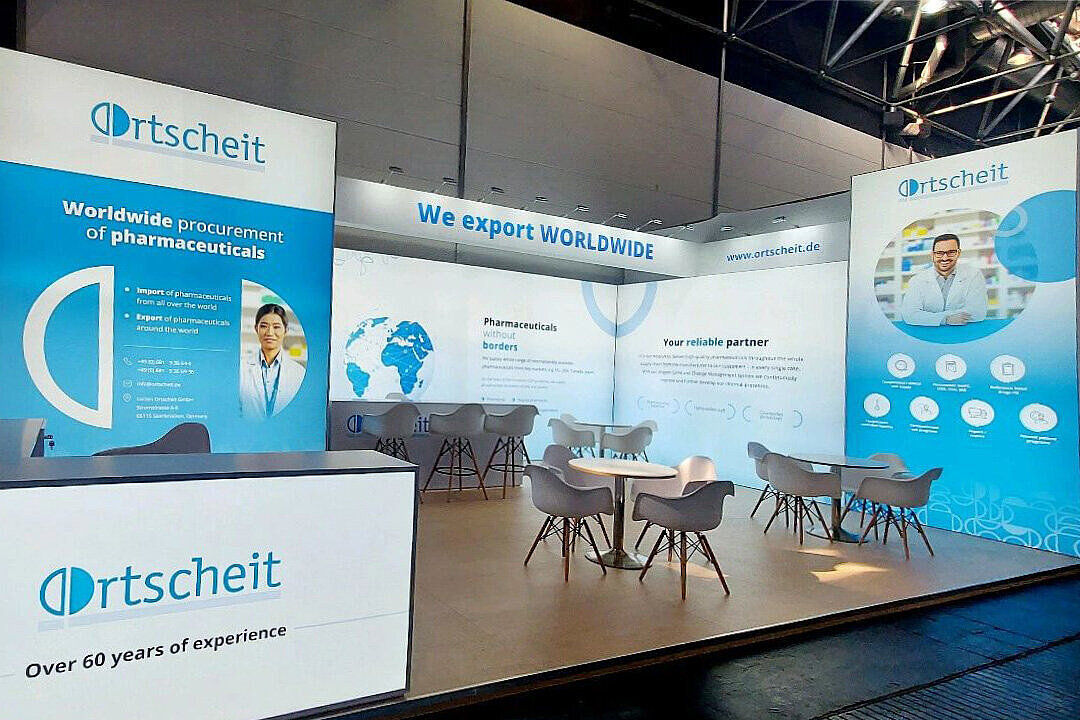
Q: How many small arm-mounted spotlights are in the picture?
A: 10